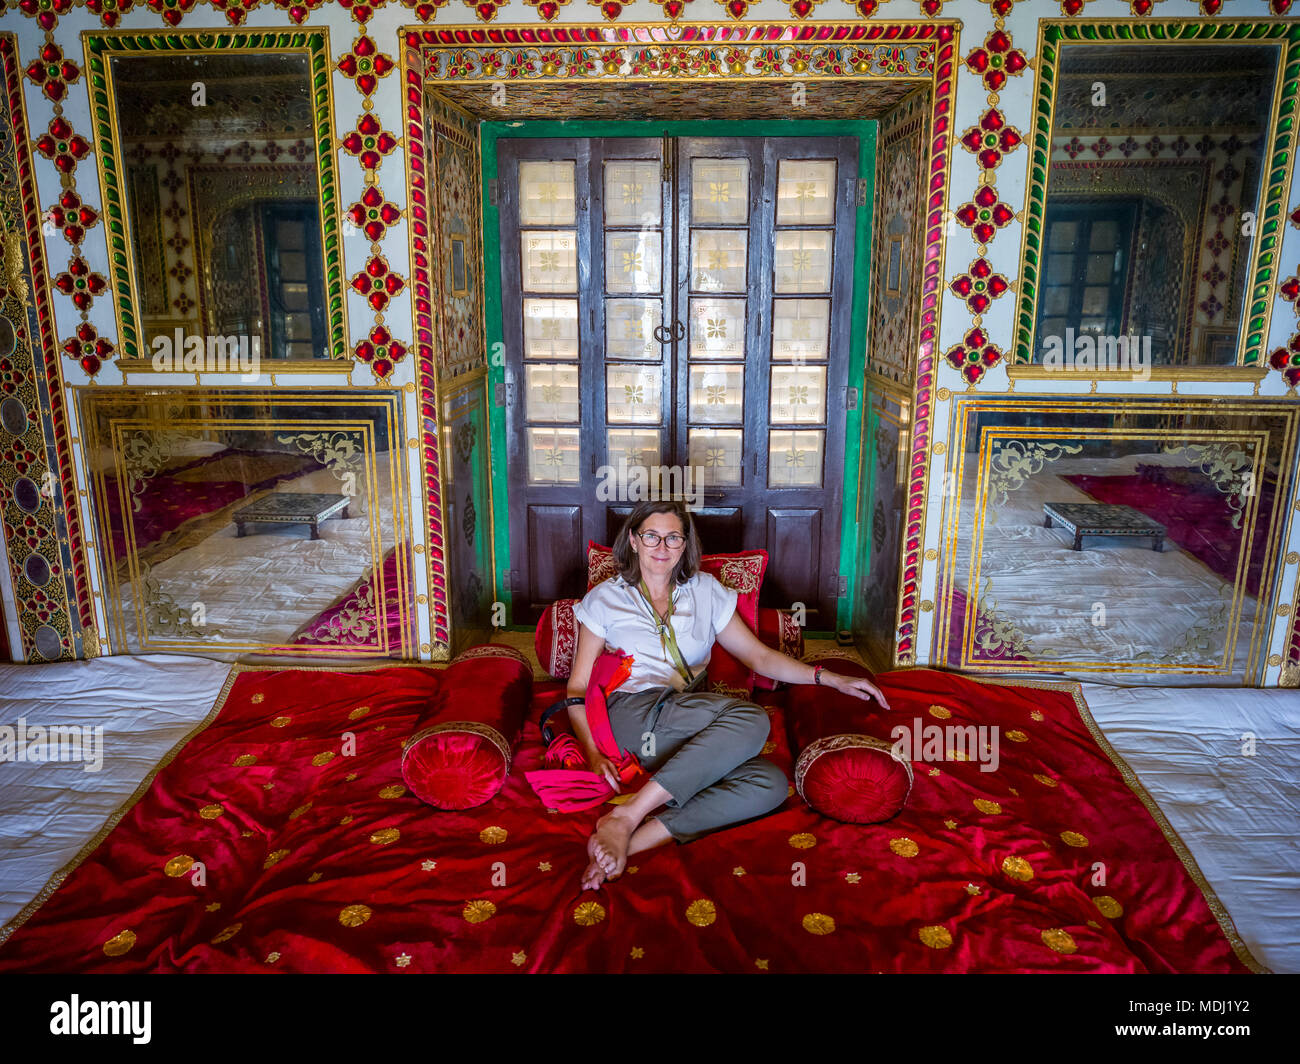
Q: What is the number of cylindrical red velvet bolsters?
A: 3